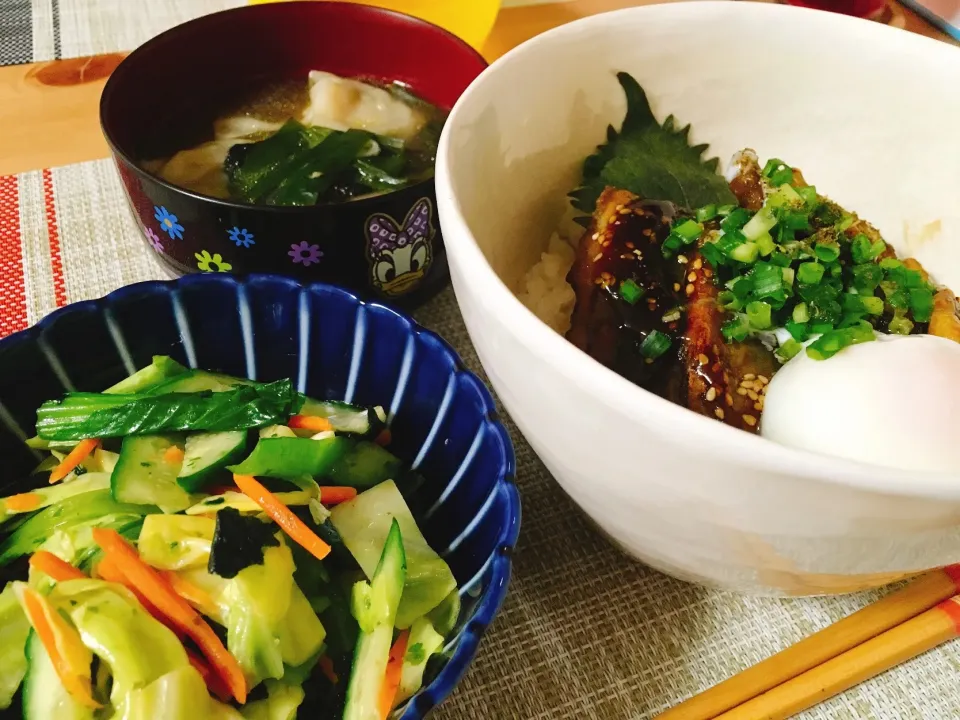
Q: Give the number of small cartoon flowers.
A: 5